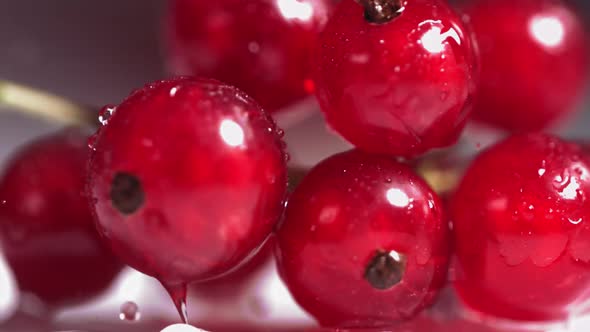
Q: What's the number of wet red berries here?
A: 7